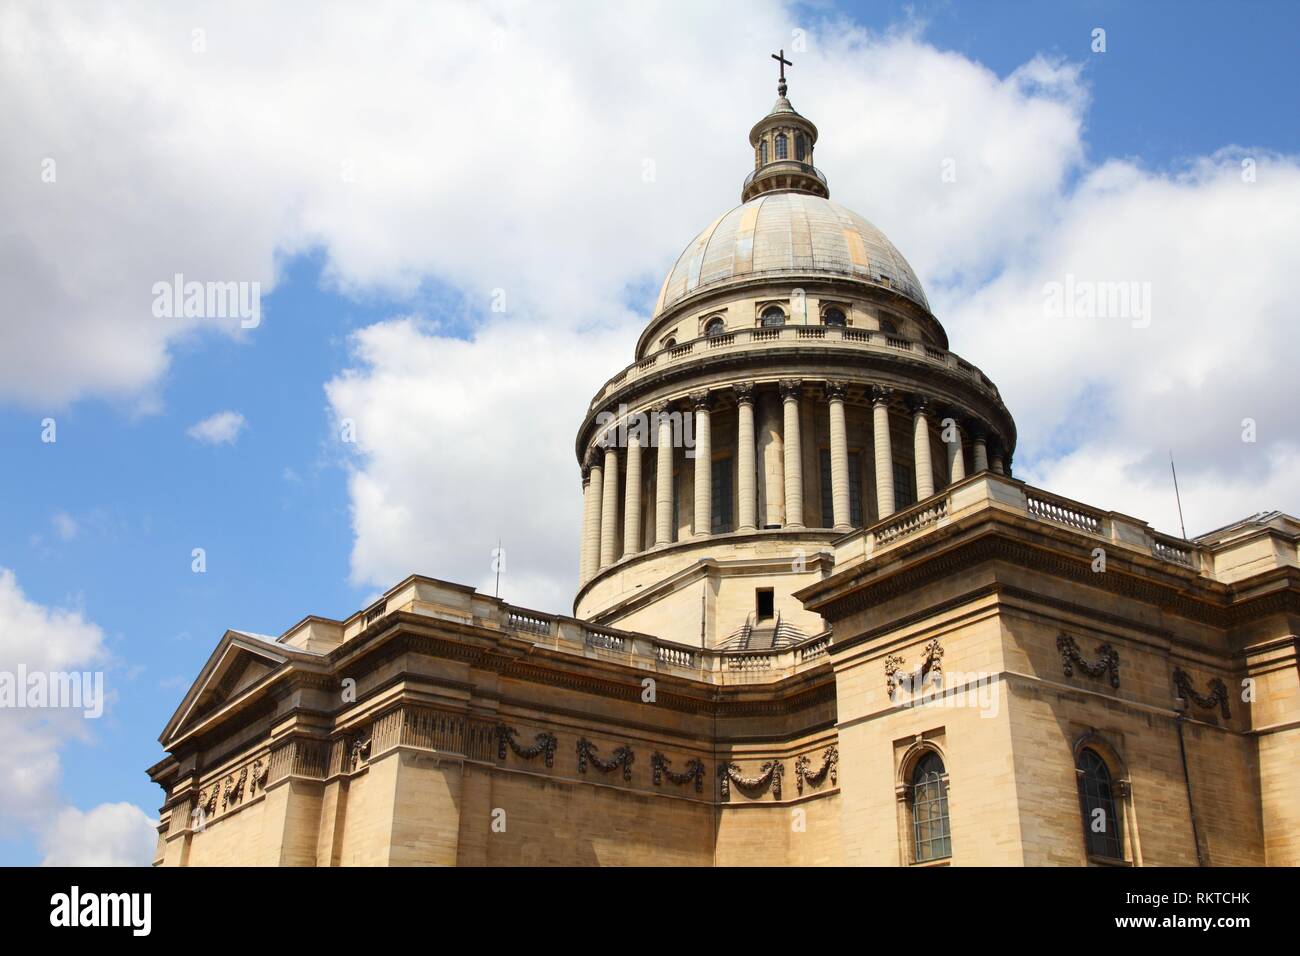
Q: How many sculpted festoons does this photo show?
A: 12